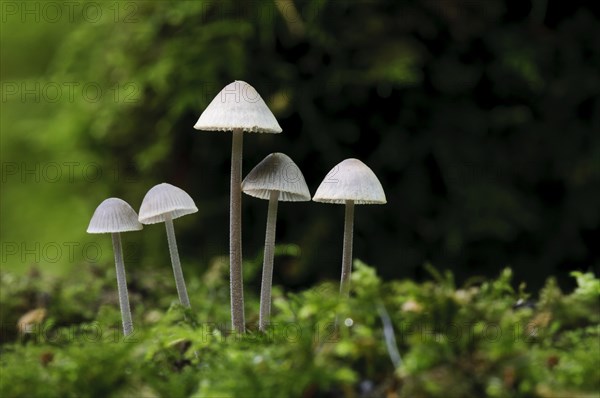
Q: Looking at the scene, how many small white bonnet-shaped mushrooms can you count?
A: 5